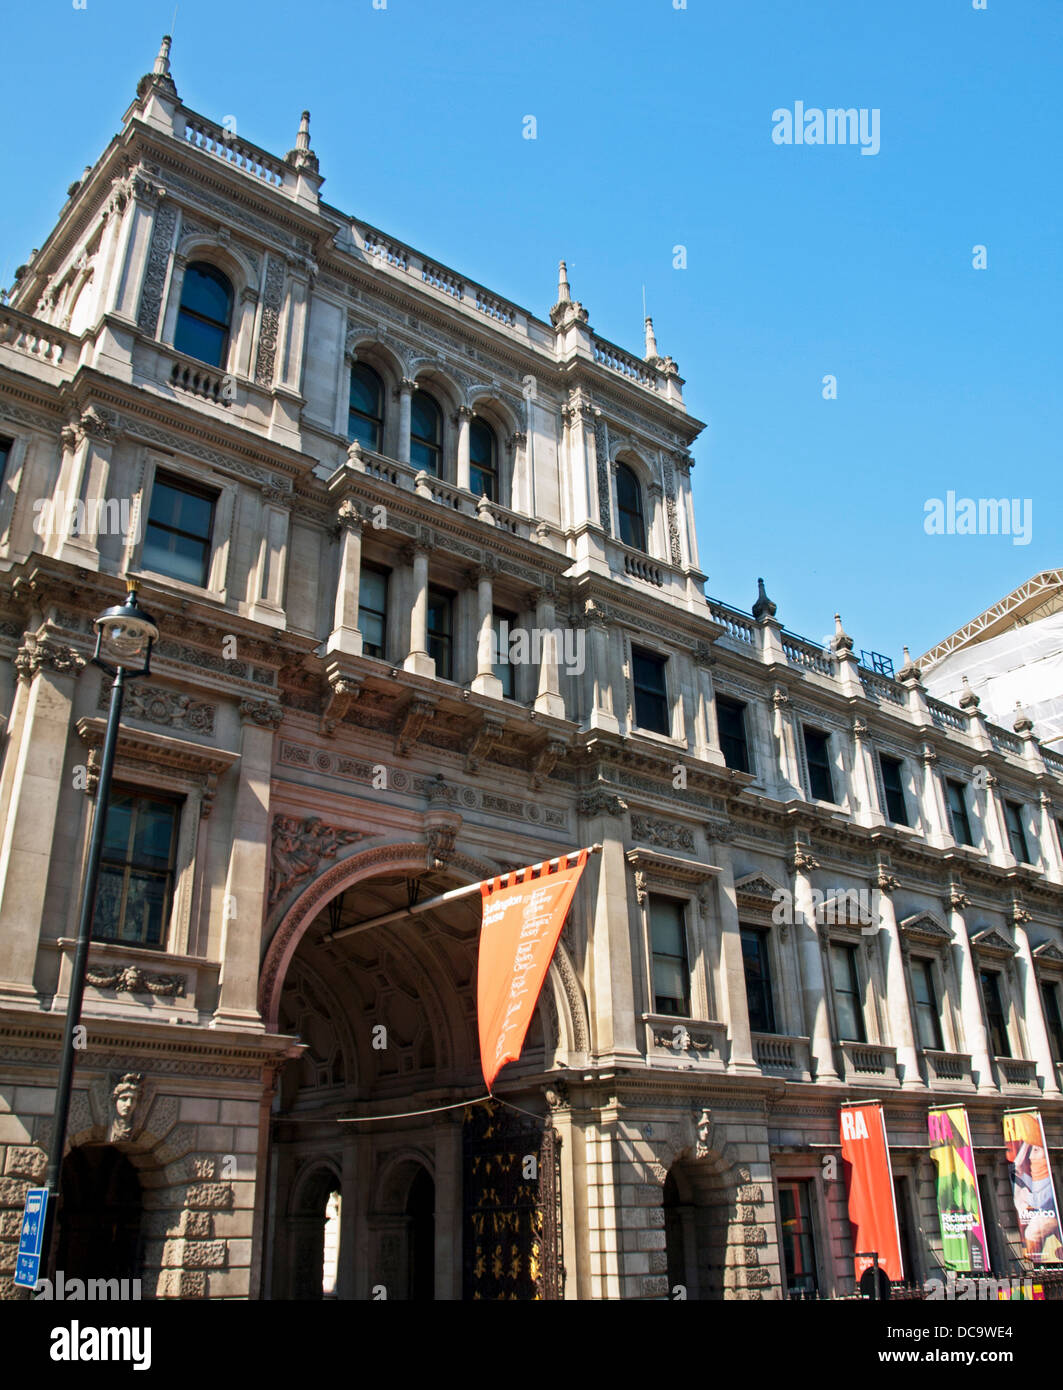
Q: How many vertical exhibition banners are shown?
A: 3